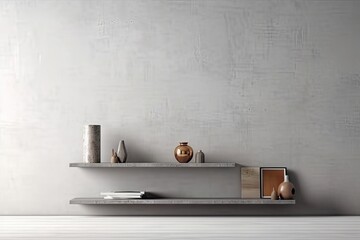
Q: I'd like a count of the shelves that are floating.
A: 2